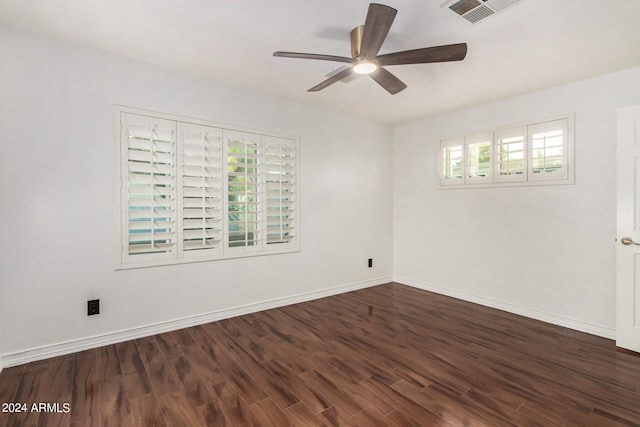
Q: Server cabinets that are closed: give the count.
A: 0